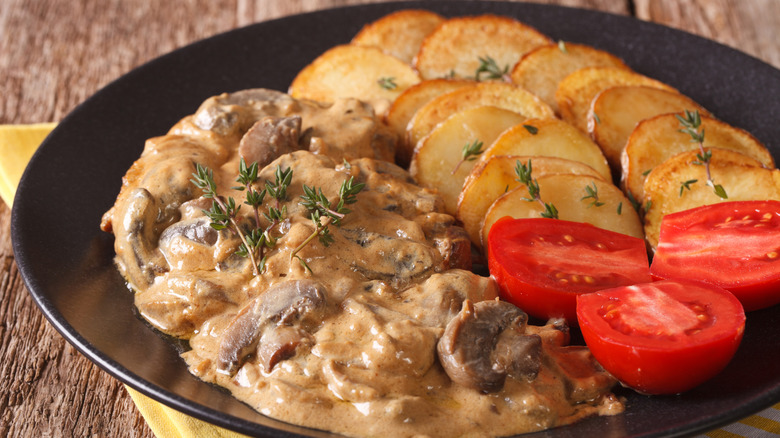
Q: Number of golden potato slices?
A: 14